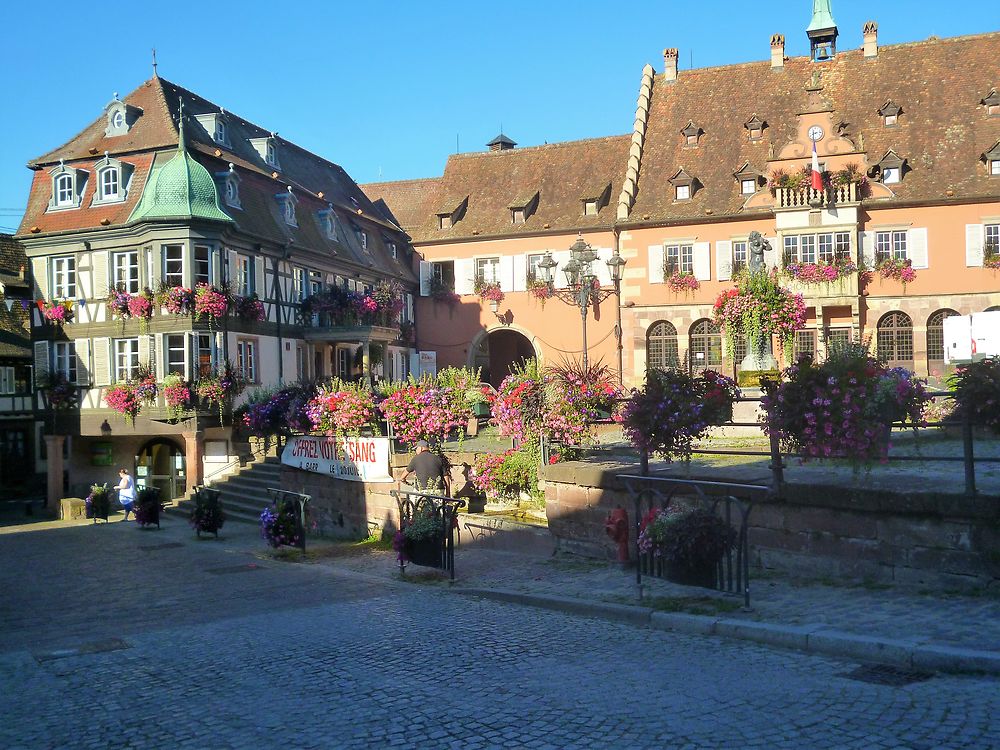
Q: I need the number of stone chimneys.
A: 3